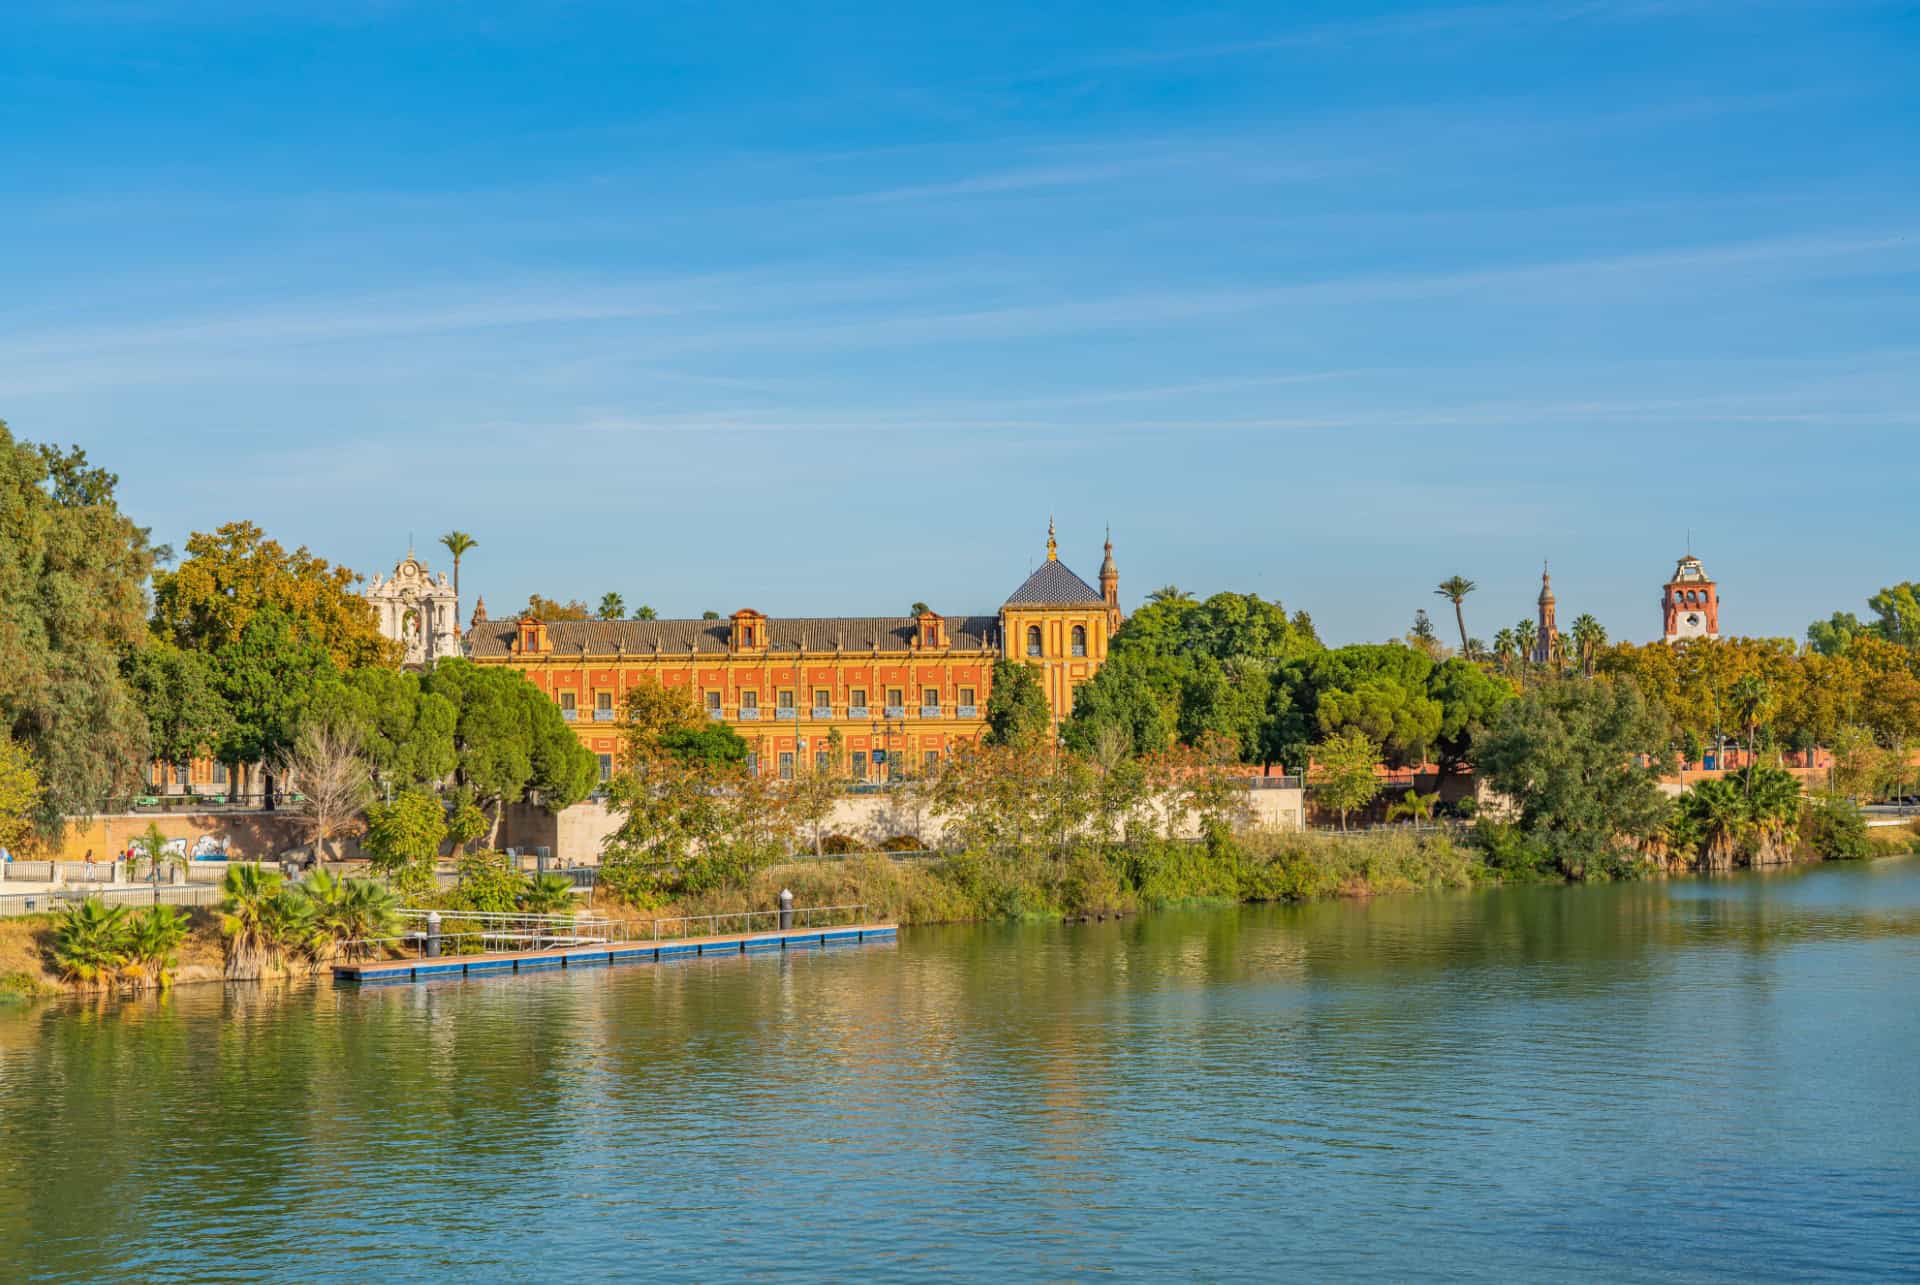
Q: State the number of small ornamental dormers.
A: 3